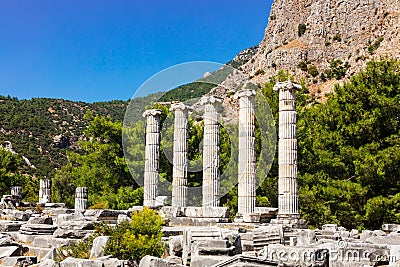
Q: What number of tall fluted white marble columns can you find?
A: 5